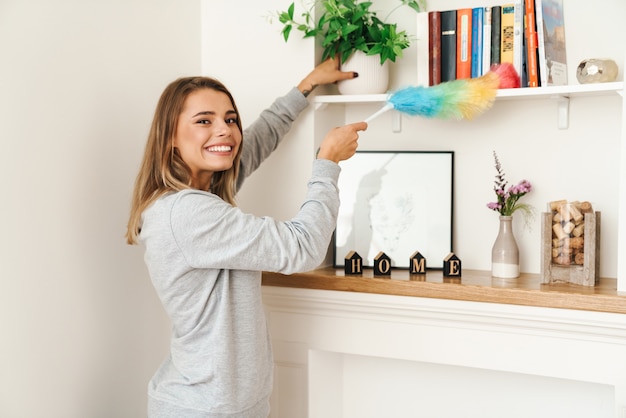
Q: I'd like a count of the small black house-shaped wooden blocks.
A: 4